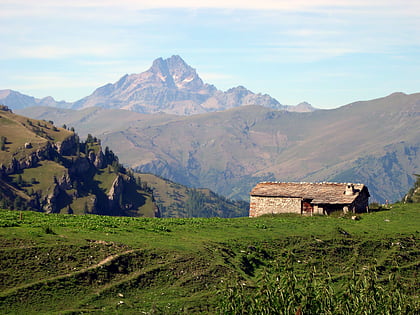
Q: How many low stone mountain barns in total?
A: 1